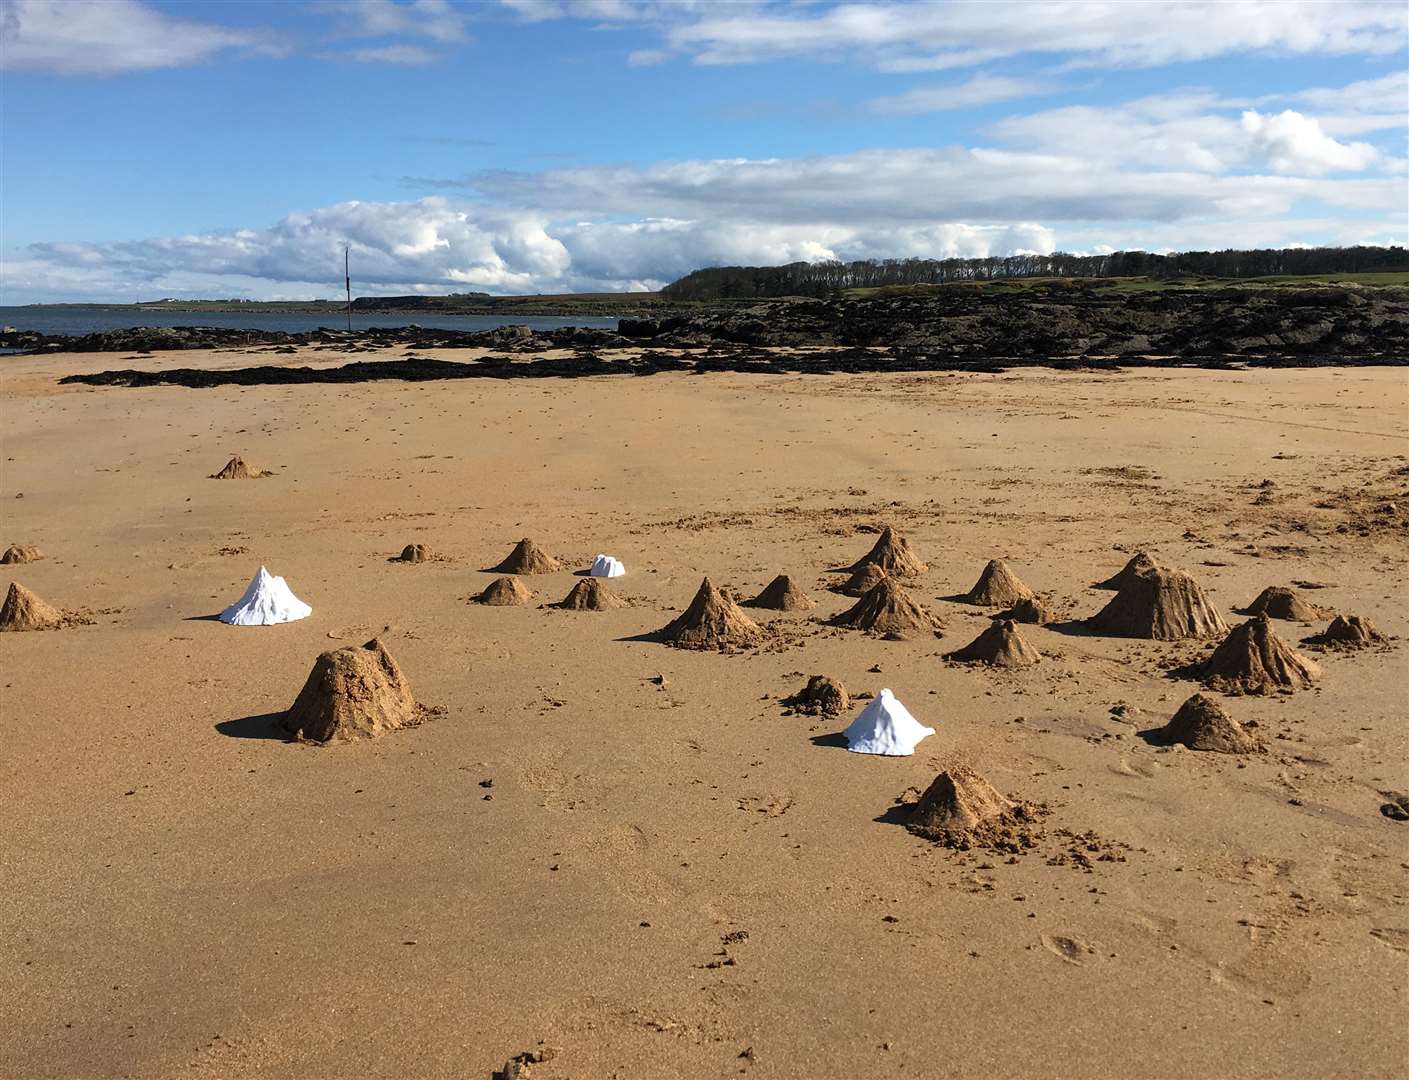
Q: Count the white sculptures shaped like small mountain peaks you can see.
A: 3